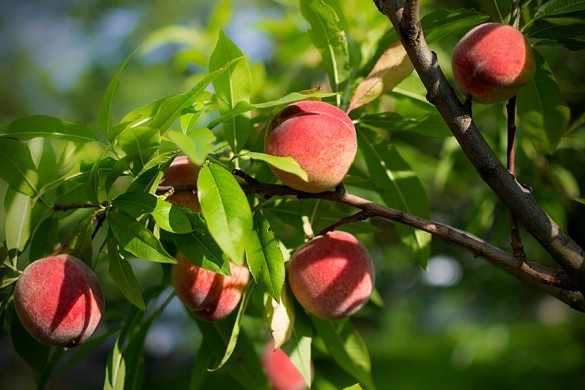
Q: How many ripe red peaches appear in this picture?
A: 7